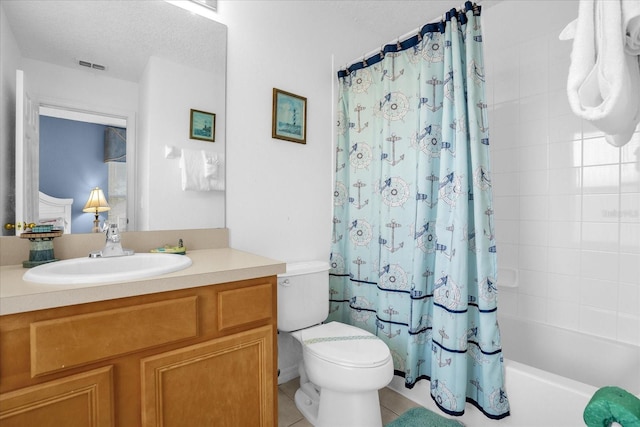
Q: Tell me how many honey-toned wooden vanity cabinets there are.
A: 1